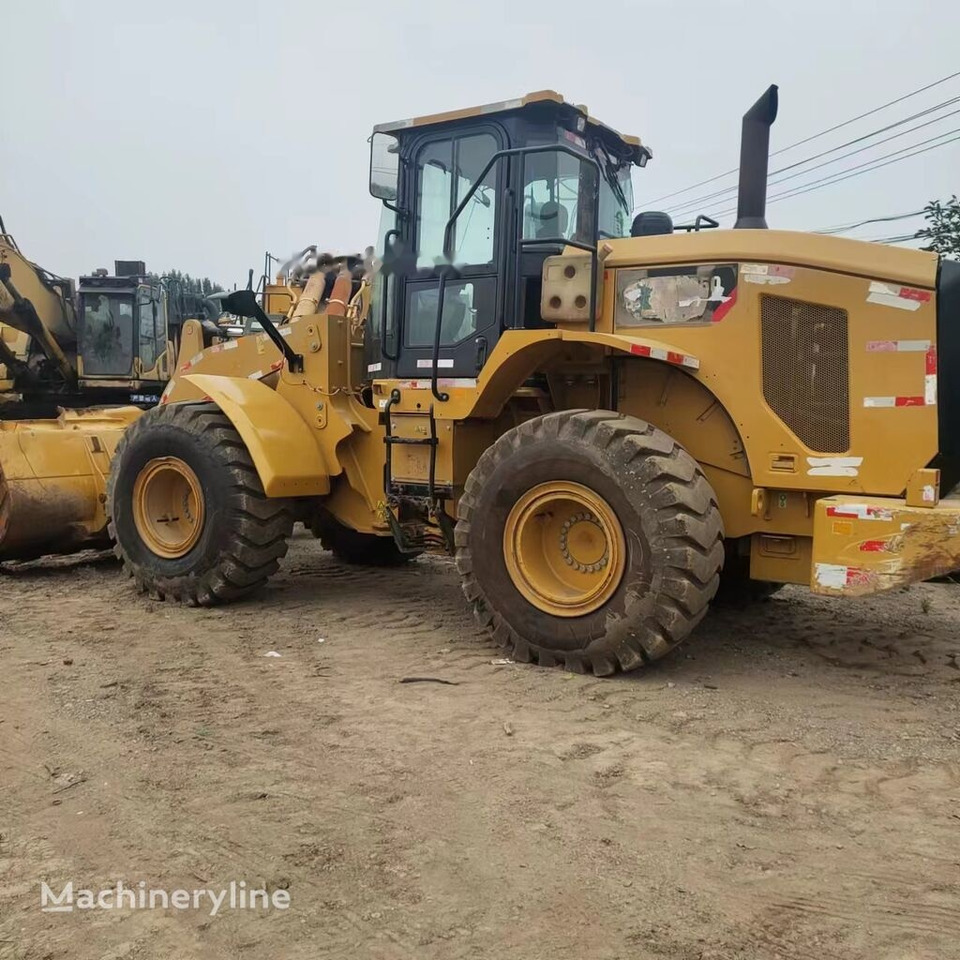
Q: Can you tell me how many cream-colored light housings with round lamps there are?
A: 1